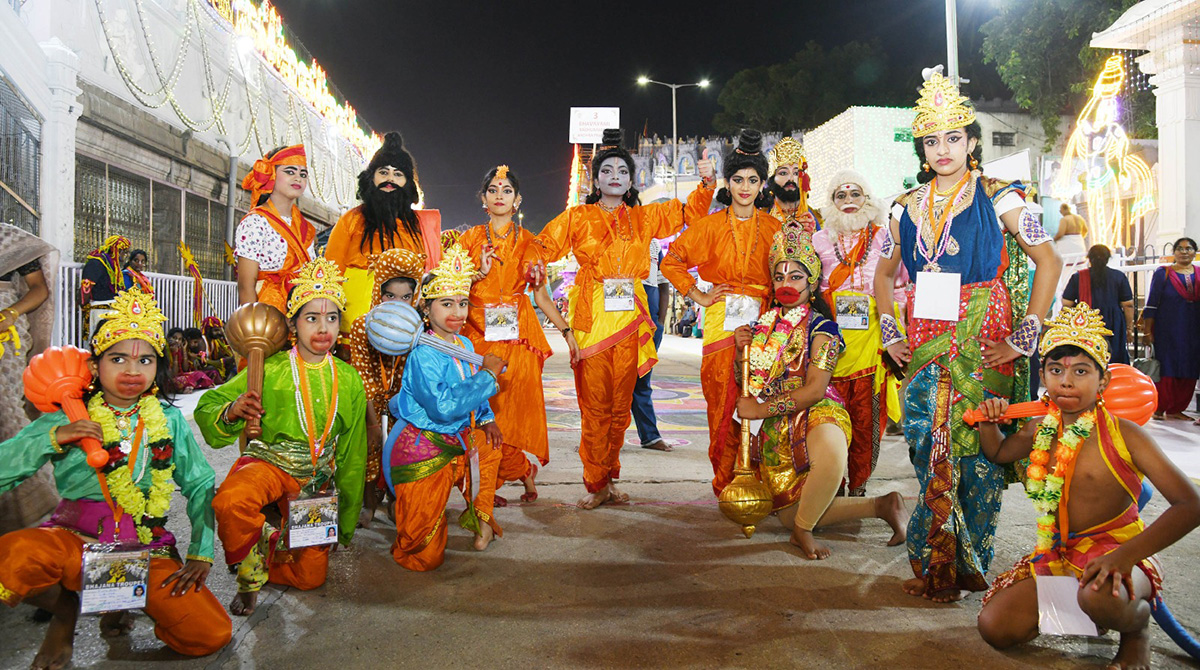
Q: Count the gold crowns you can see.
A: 7